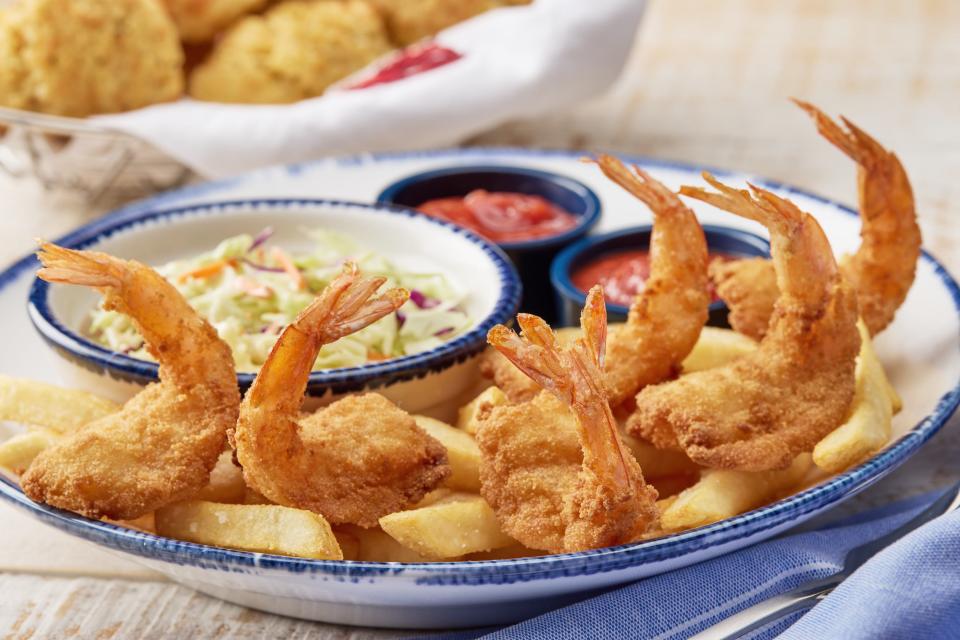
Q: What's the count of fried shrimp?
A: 6